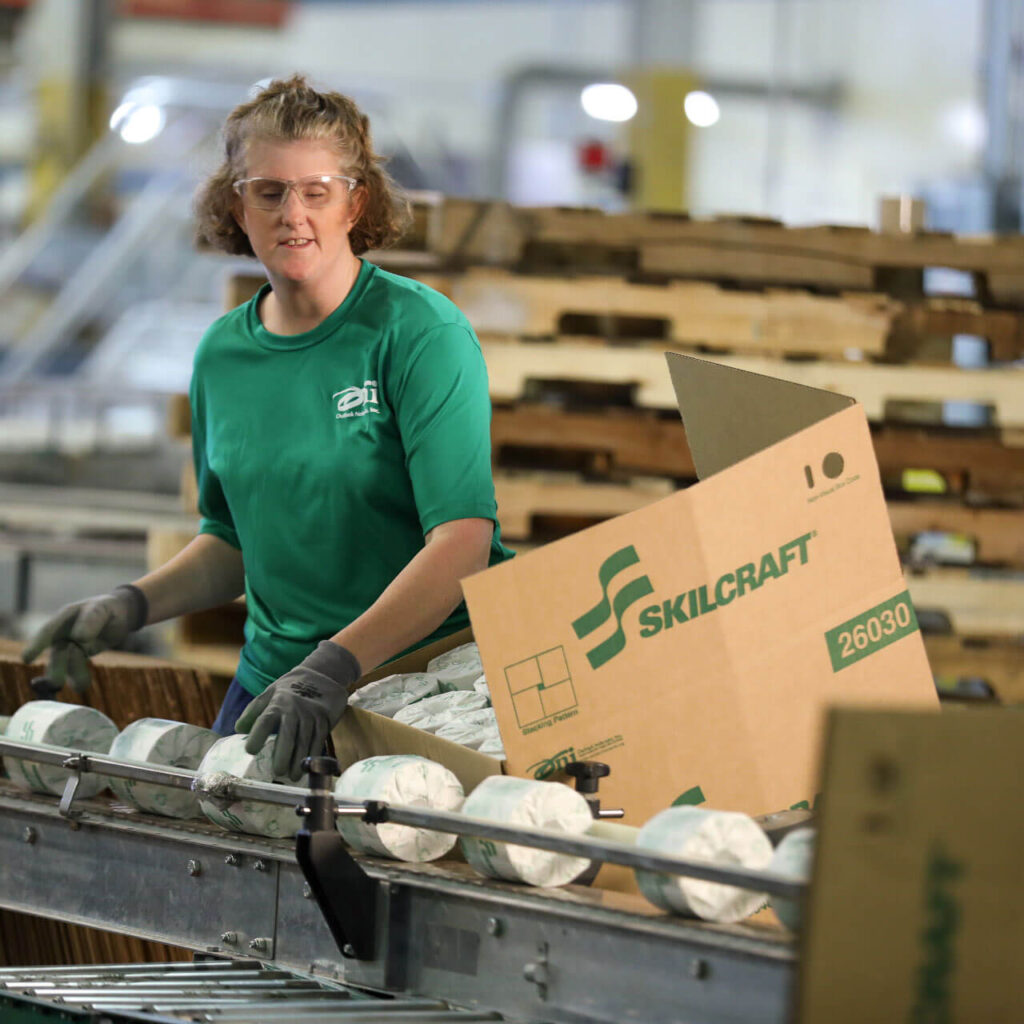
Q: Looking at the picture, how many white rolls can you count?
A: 13